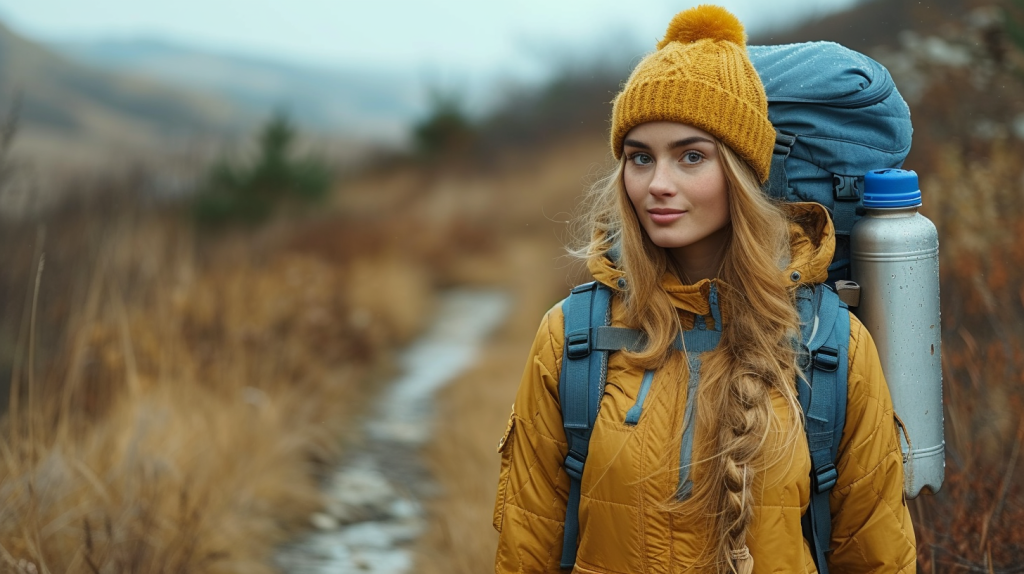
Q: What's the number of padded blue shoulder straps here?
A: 2